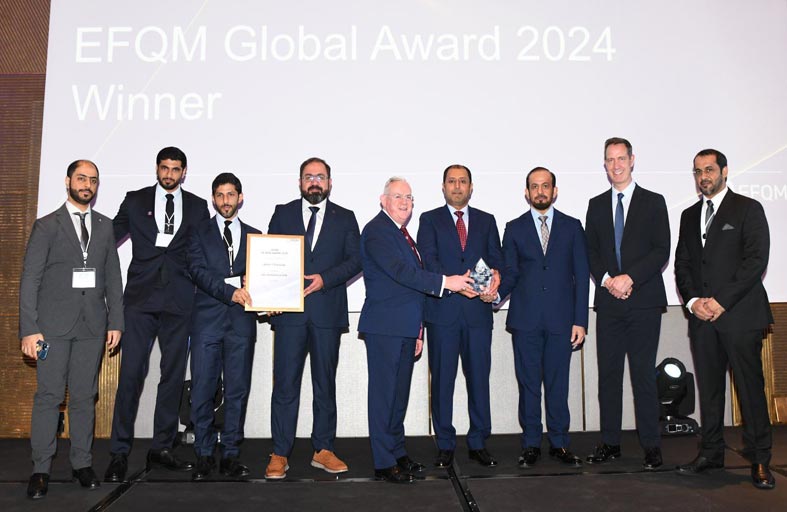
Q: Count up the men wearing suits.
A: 9